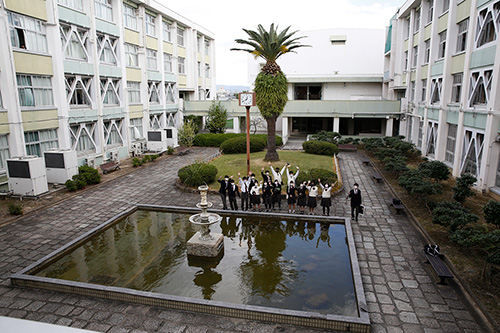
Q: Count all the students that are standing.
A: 15